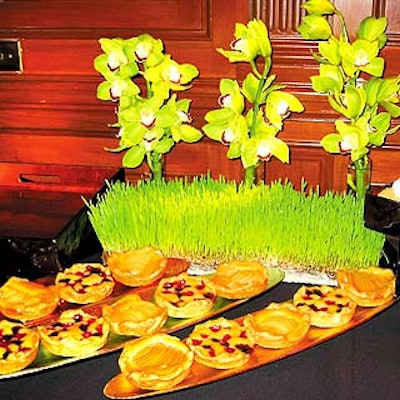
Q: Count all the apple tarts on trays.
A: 7